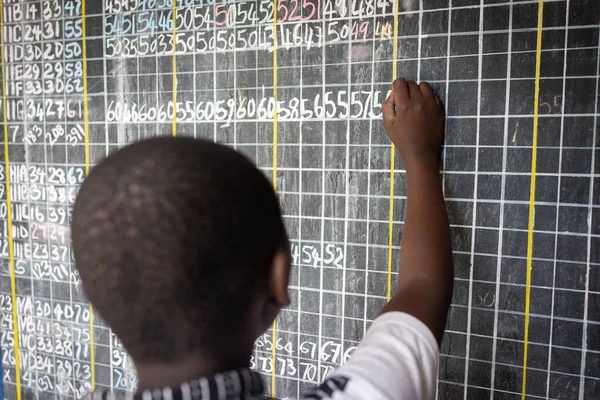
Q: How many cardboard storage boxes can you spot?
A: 0